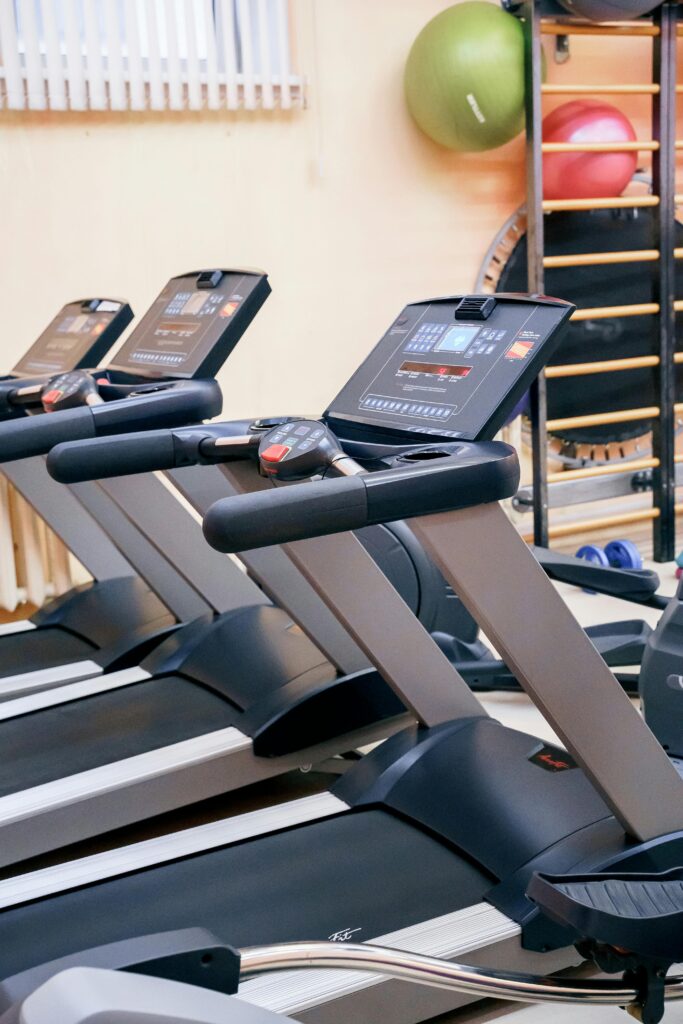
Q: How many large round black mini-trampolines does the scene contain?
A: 1